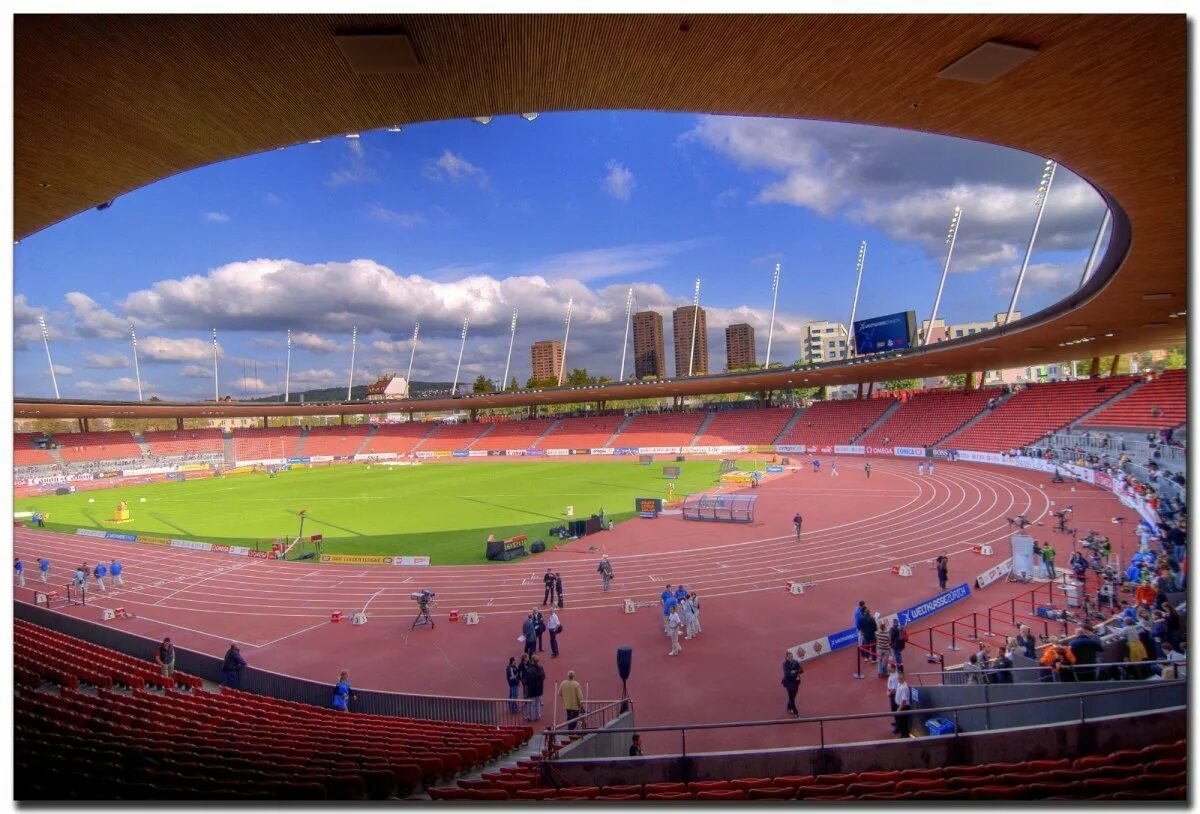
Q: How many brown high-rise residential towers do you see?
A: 4